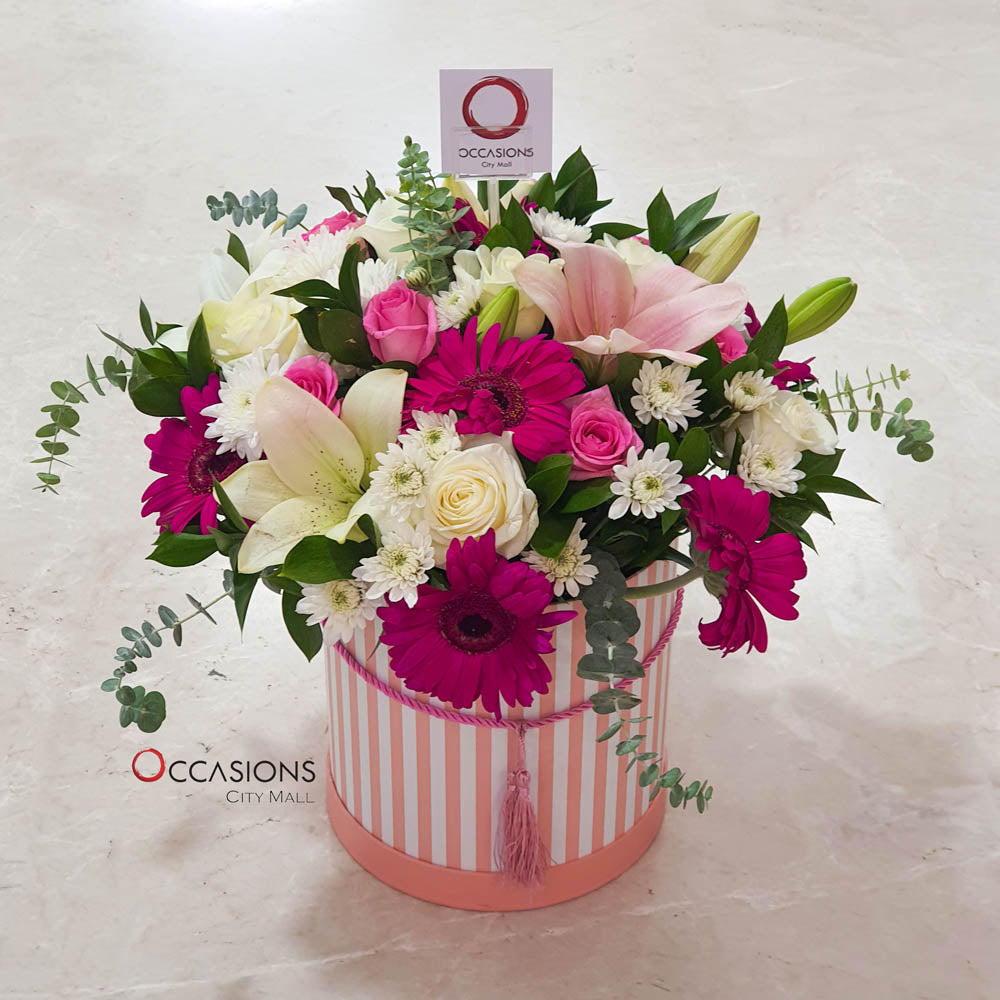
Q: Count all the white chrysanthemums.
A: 14